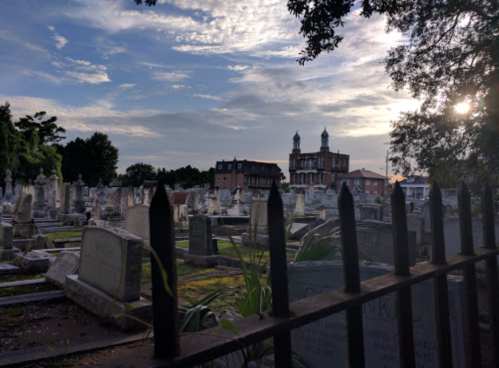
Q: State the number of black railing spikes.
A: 7